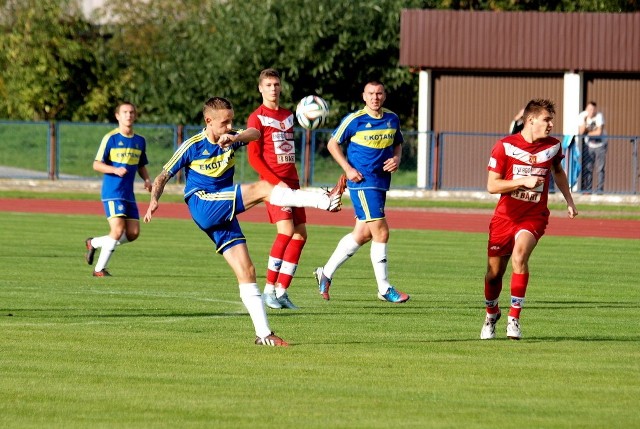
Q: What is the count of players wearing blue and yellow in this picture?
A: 3